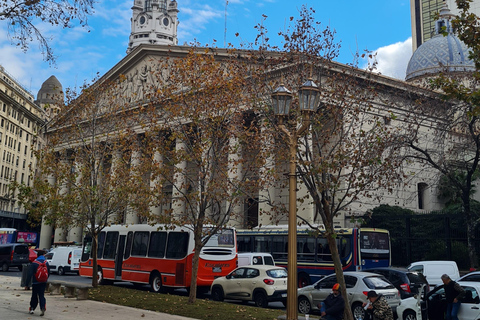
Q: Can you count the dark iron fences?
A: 1